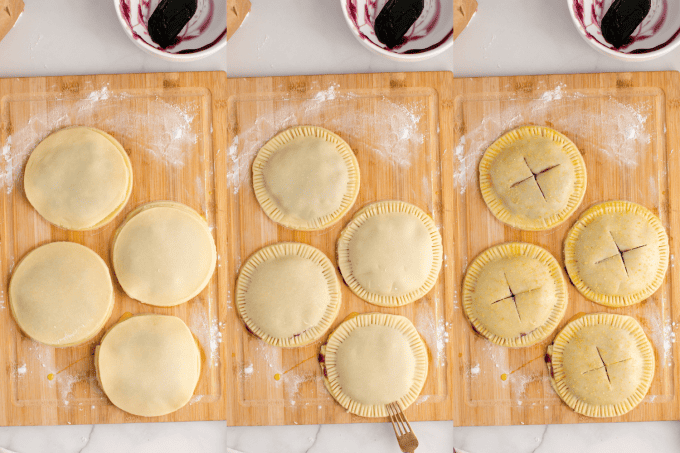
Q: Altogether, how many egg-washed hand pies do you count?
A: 4